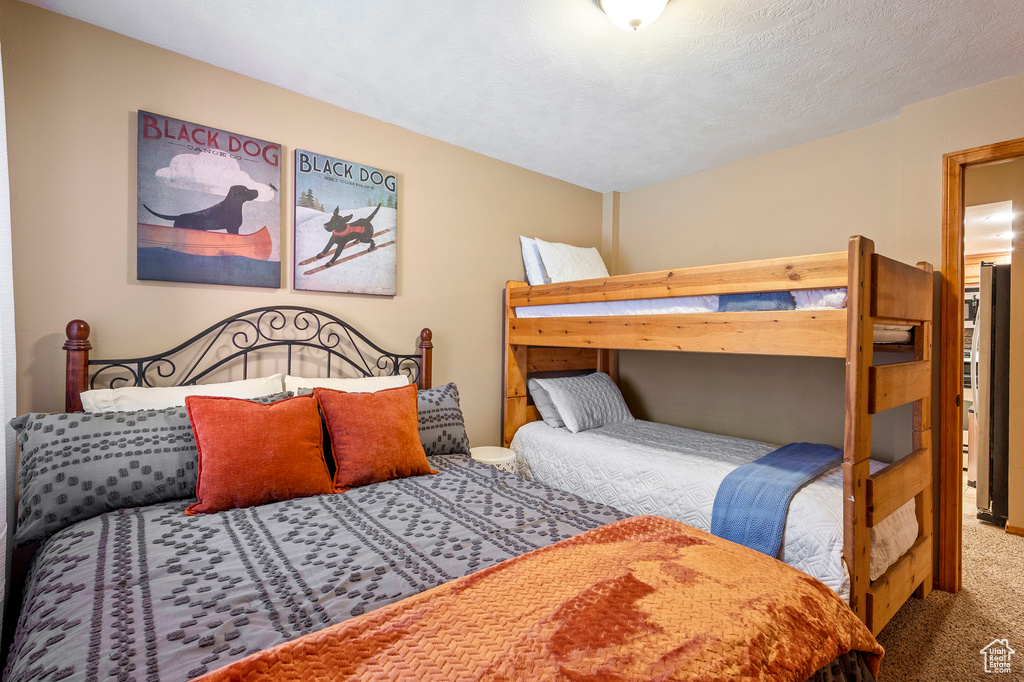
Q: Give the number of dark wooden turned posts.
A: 2